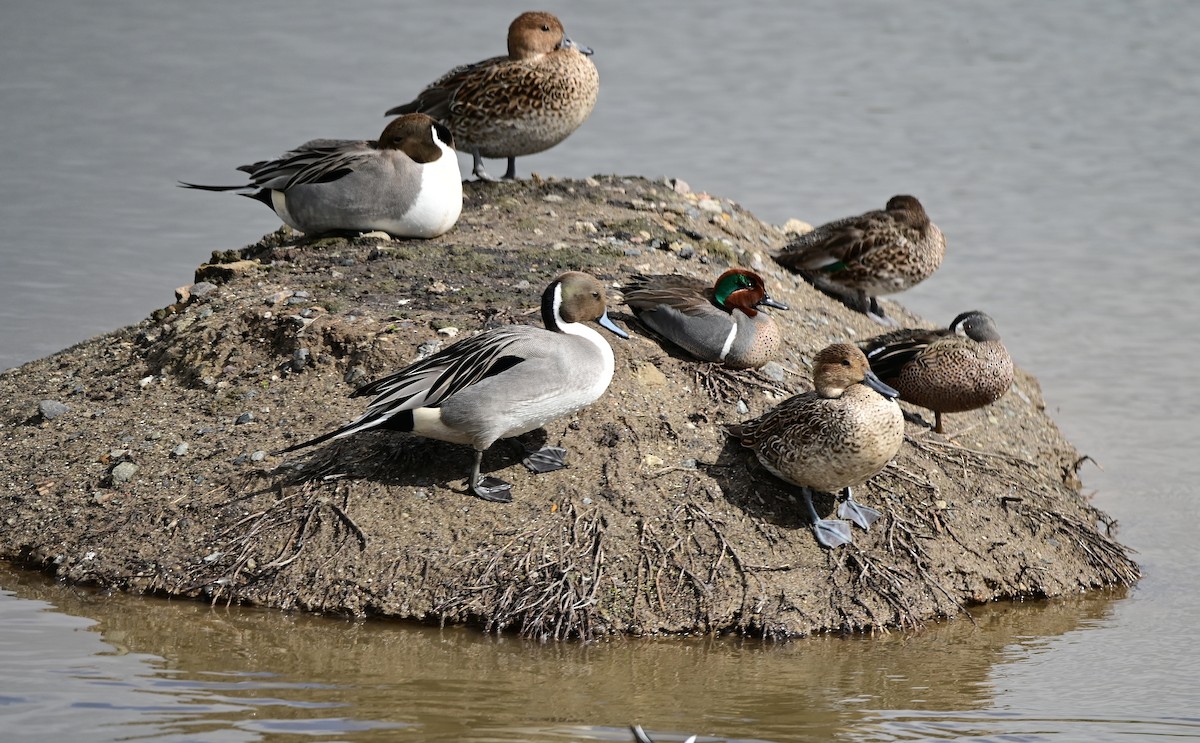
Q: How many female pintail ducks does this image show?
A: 2